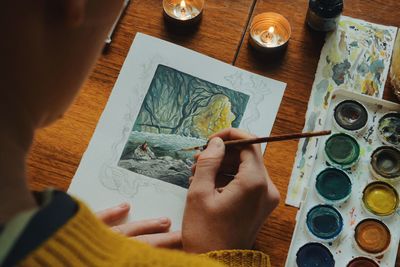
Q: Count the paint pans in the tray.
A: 10